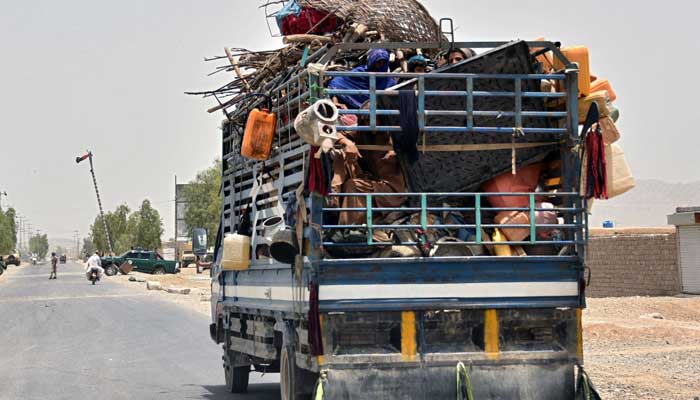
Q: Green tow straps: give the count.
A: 3